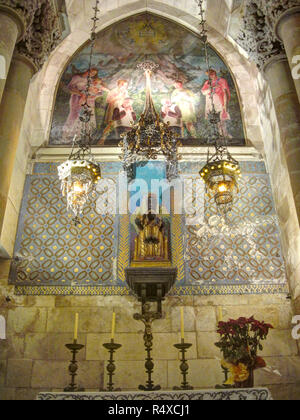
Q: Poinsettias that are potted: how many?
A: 1